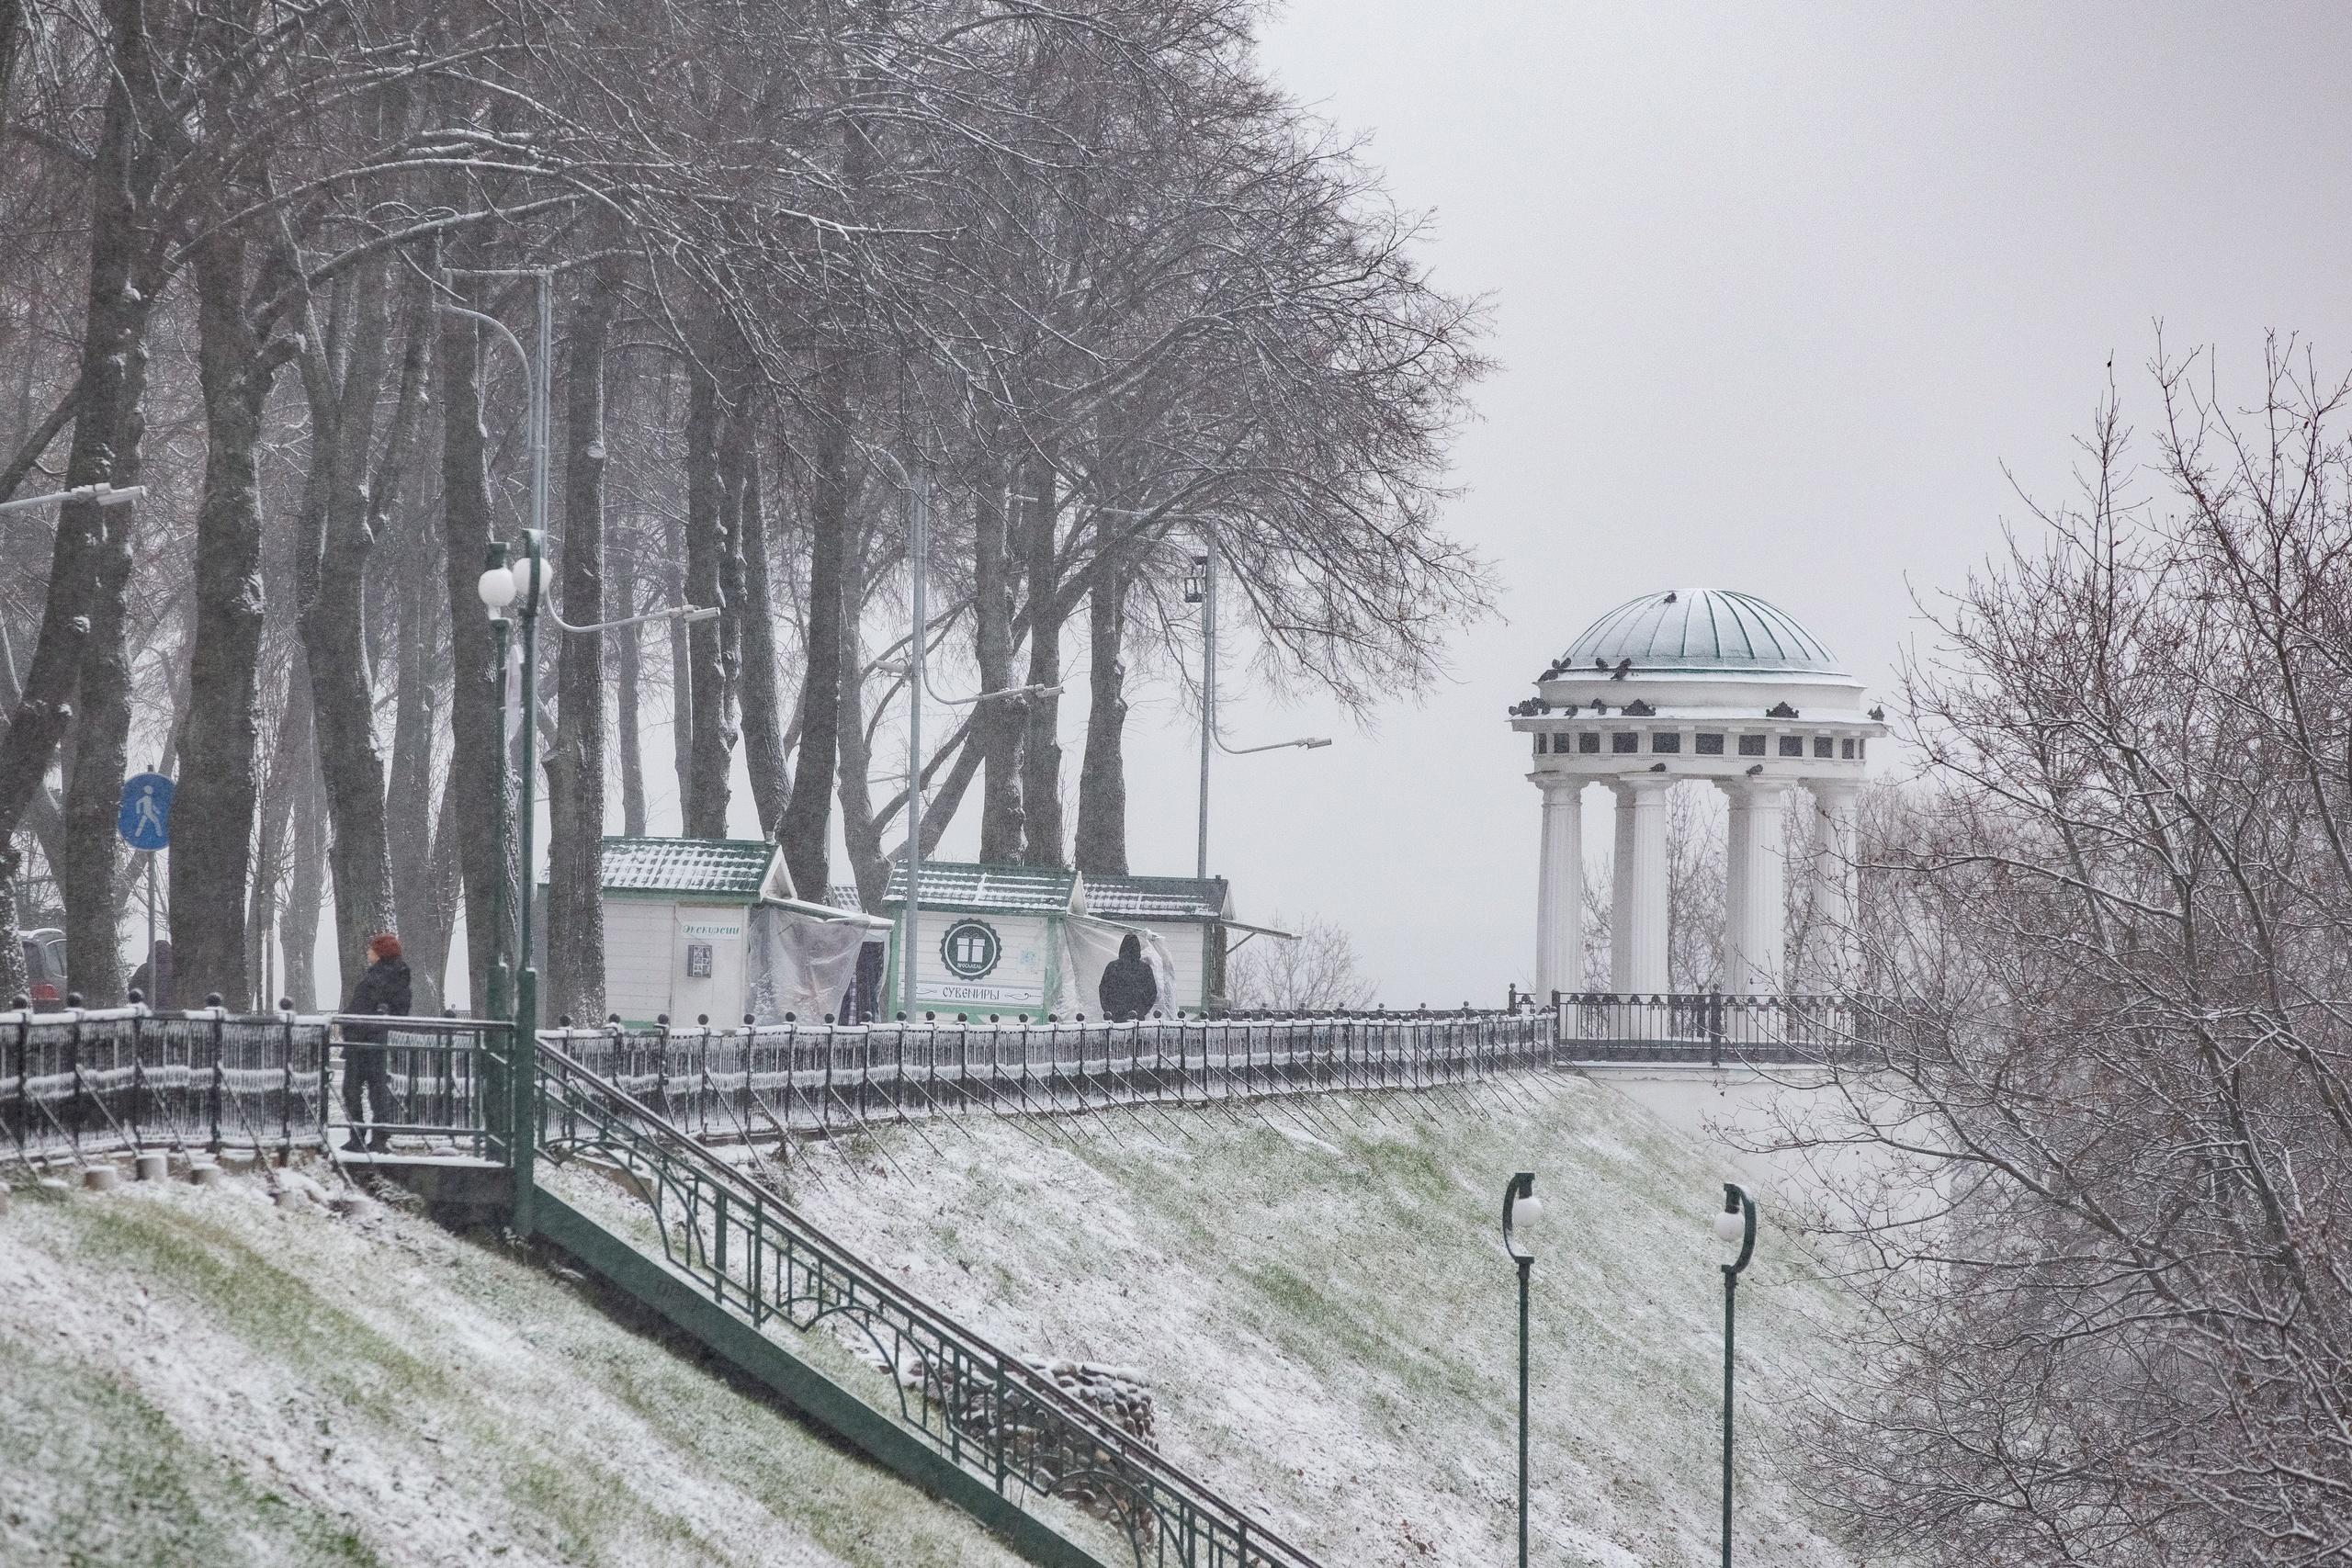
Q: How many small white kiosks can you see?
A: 3